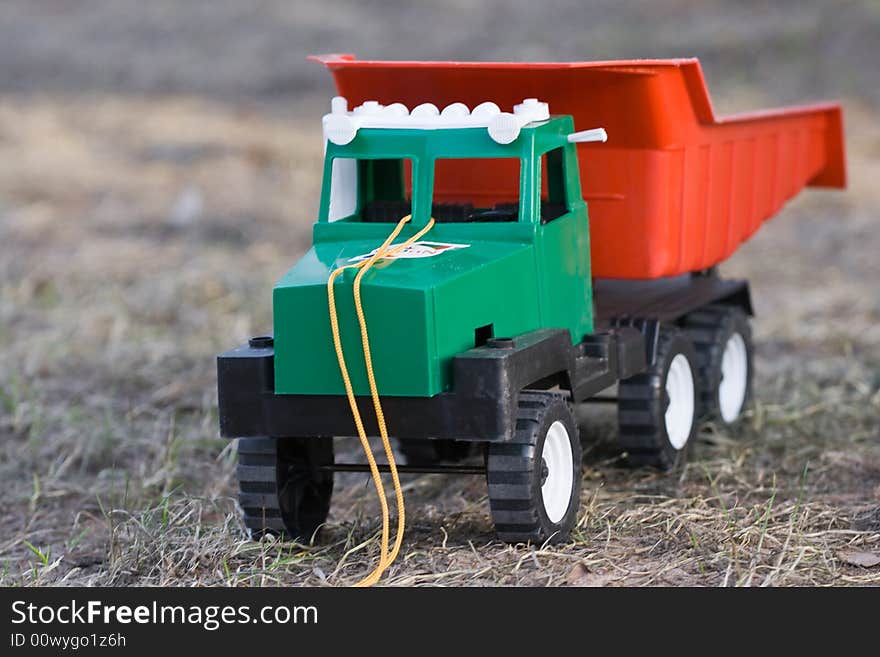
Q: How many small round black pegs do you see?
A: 2